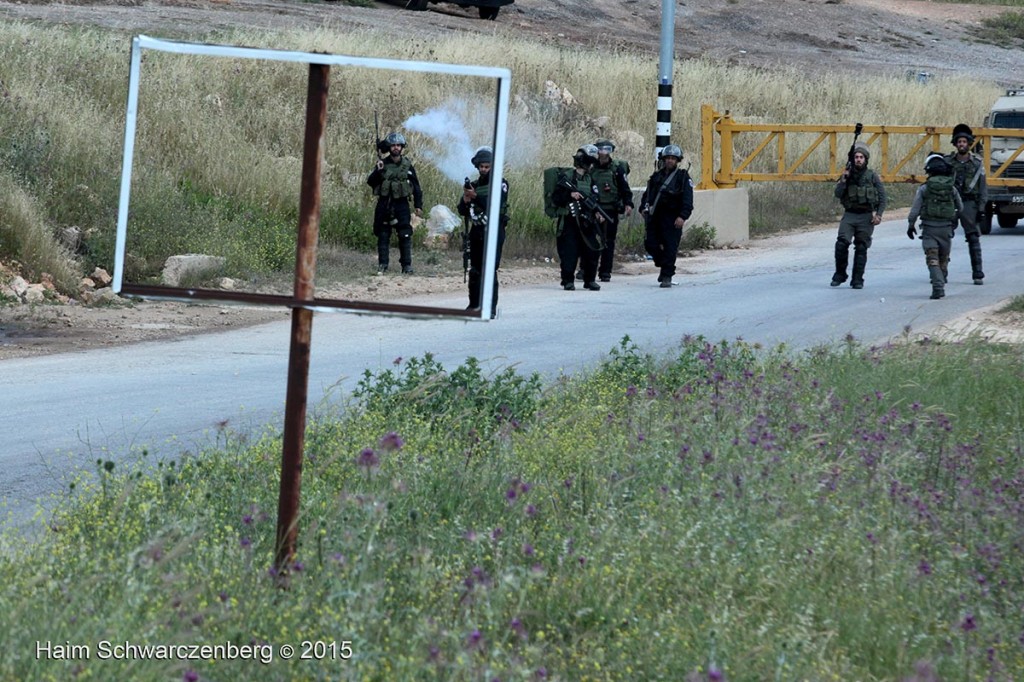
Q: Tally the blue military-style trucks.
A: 0